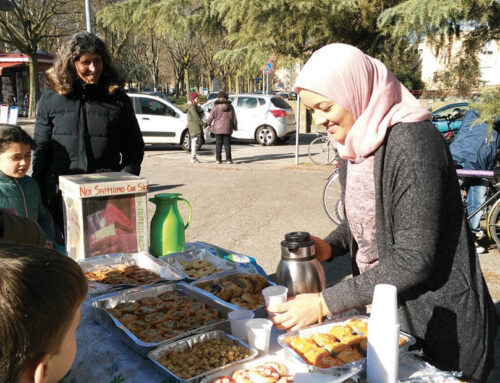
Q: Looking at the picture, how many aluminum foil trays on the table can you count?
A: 7